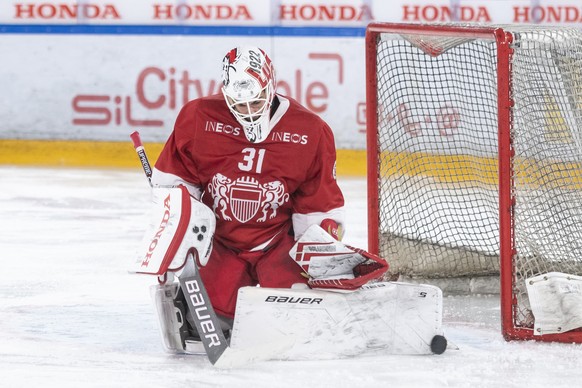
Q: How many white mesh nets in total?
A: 1